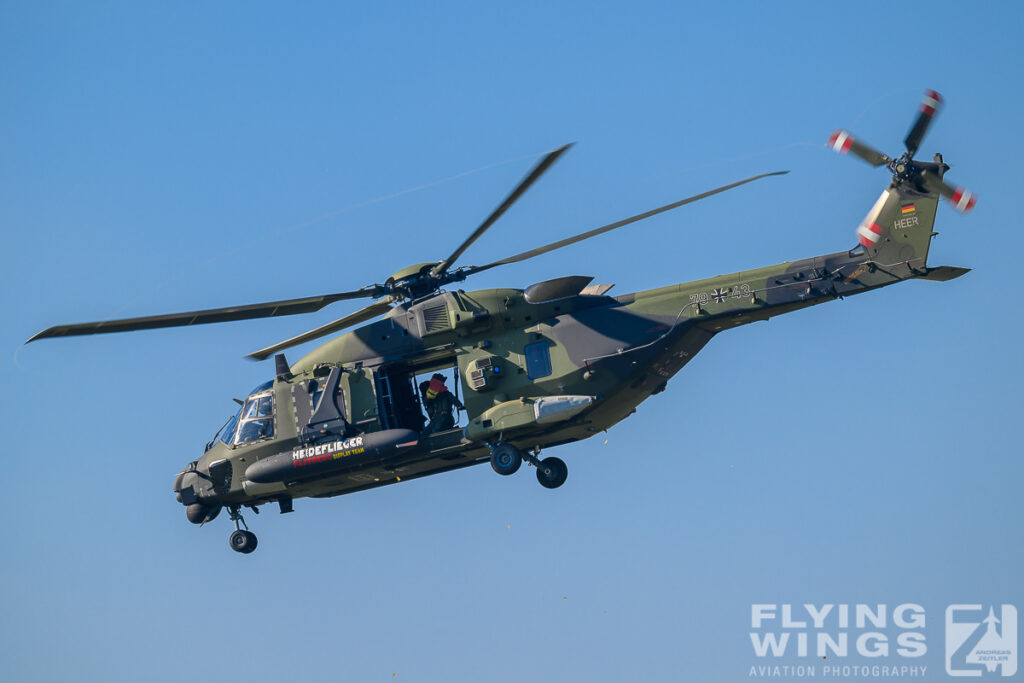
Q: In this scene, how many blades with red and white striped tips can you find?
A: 4